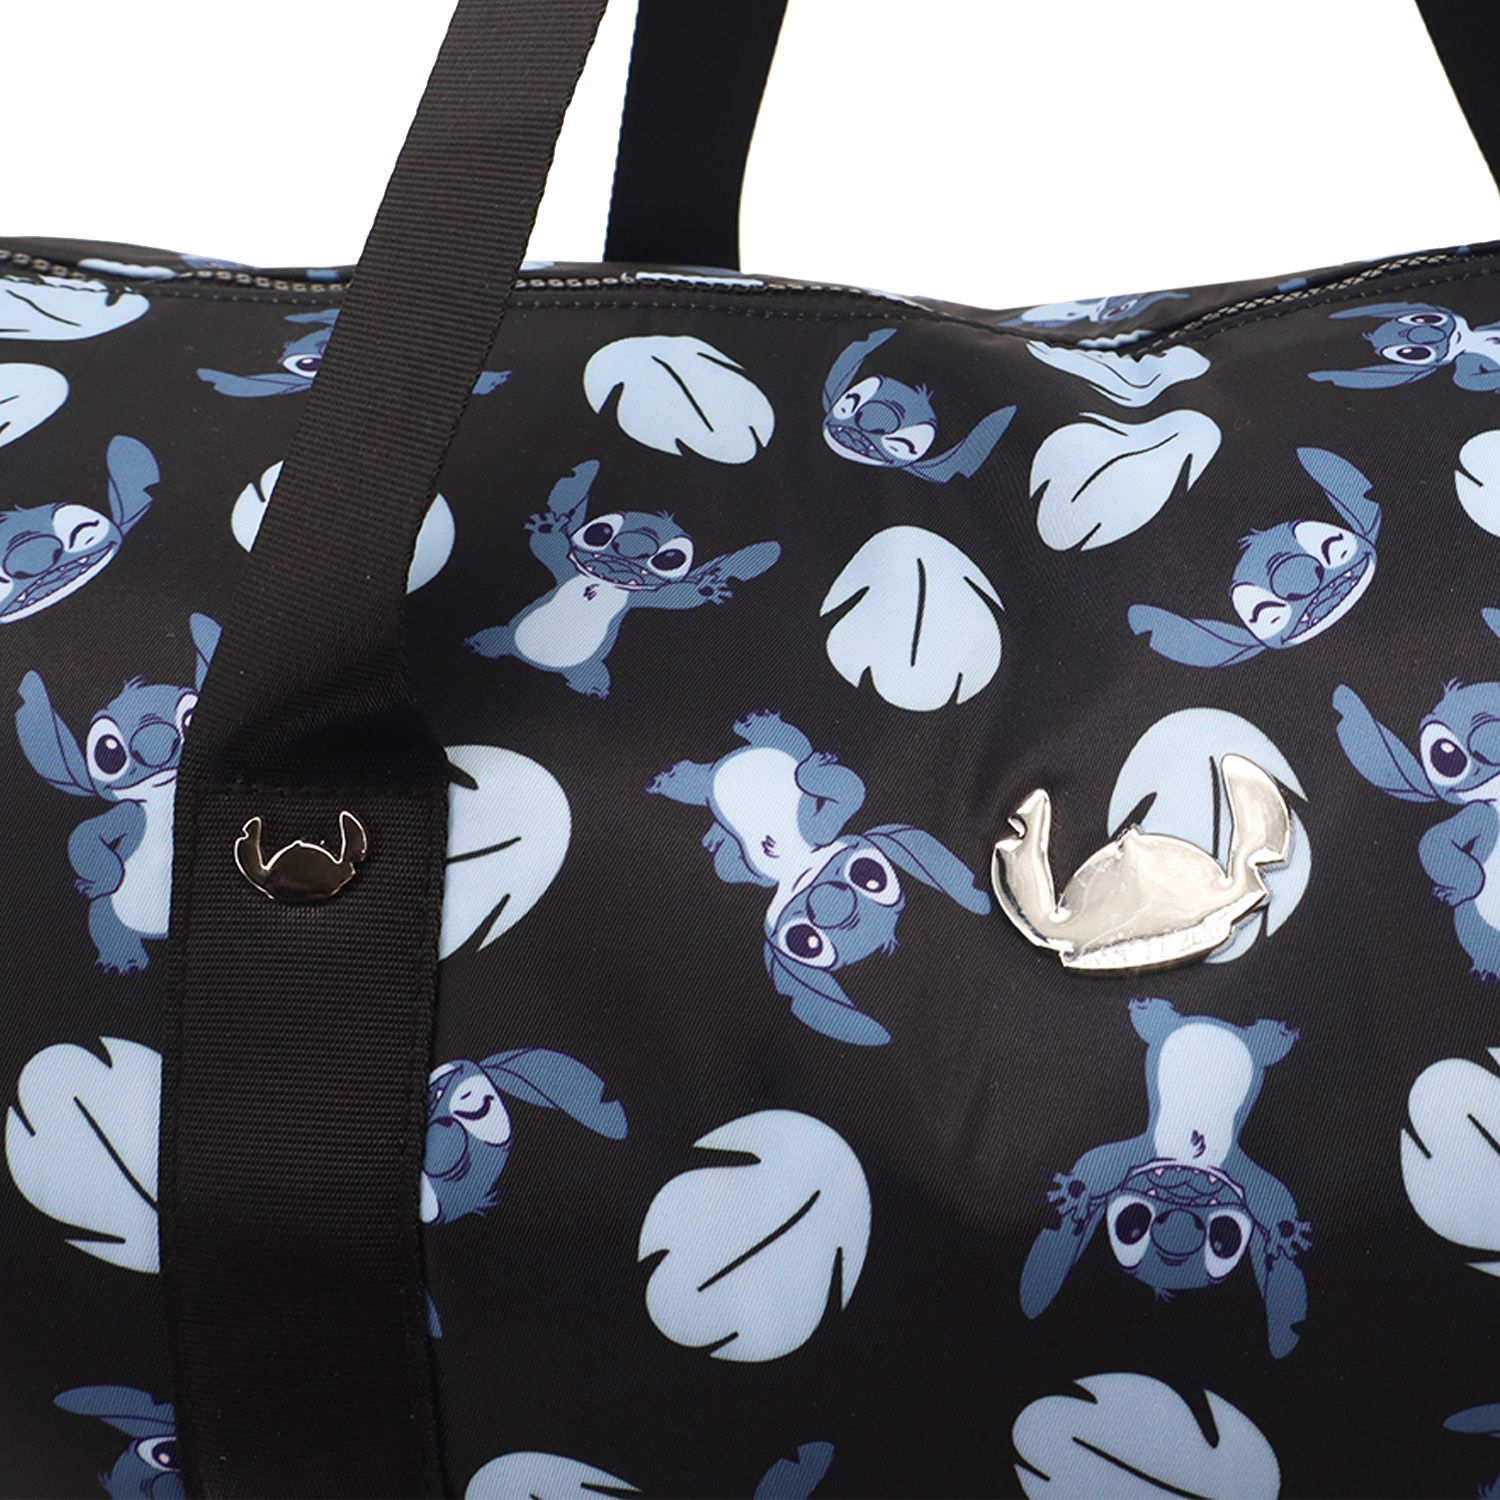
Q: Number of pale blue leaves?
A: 15